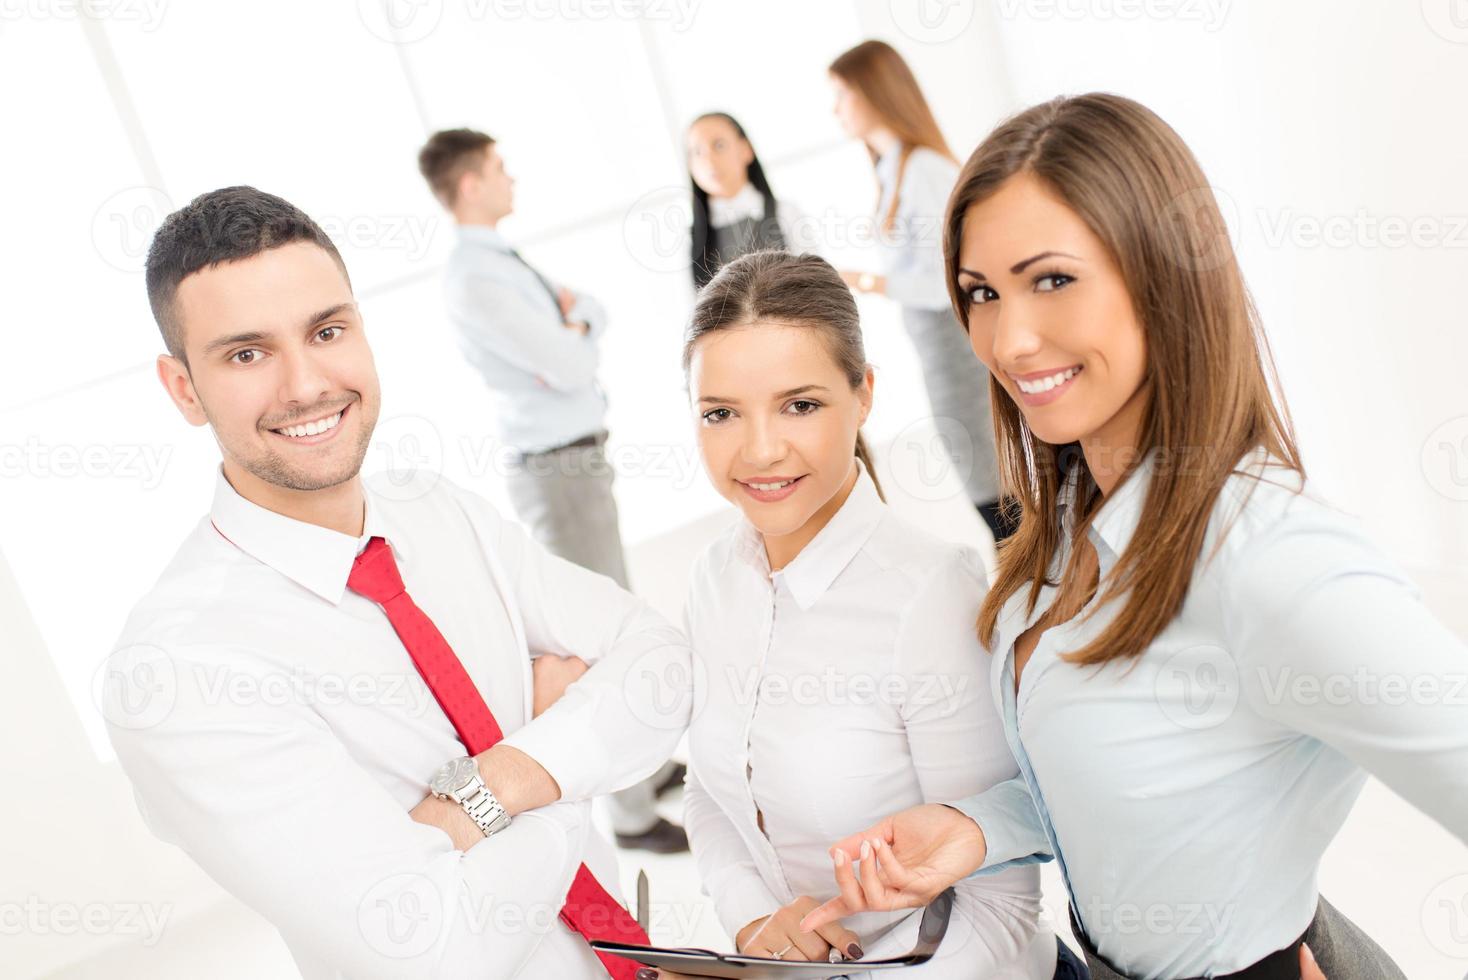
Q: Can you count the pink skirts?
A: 0